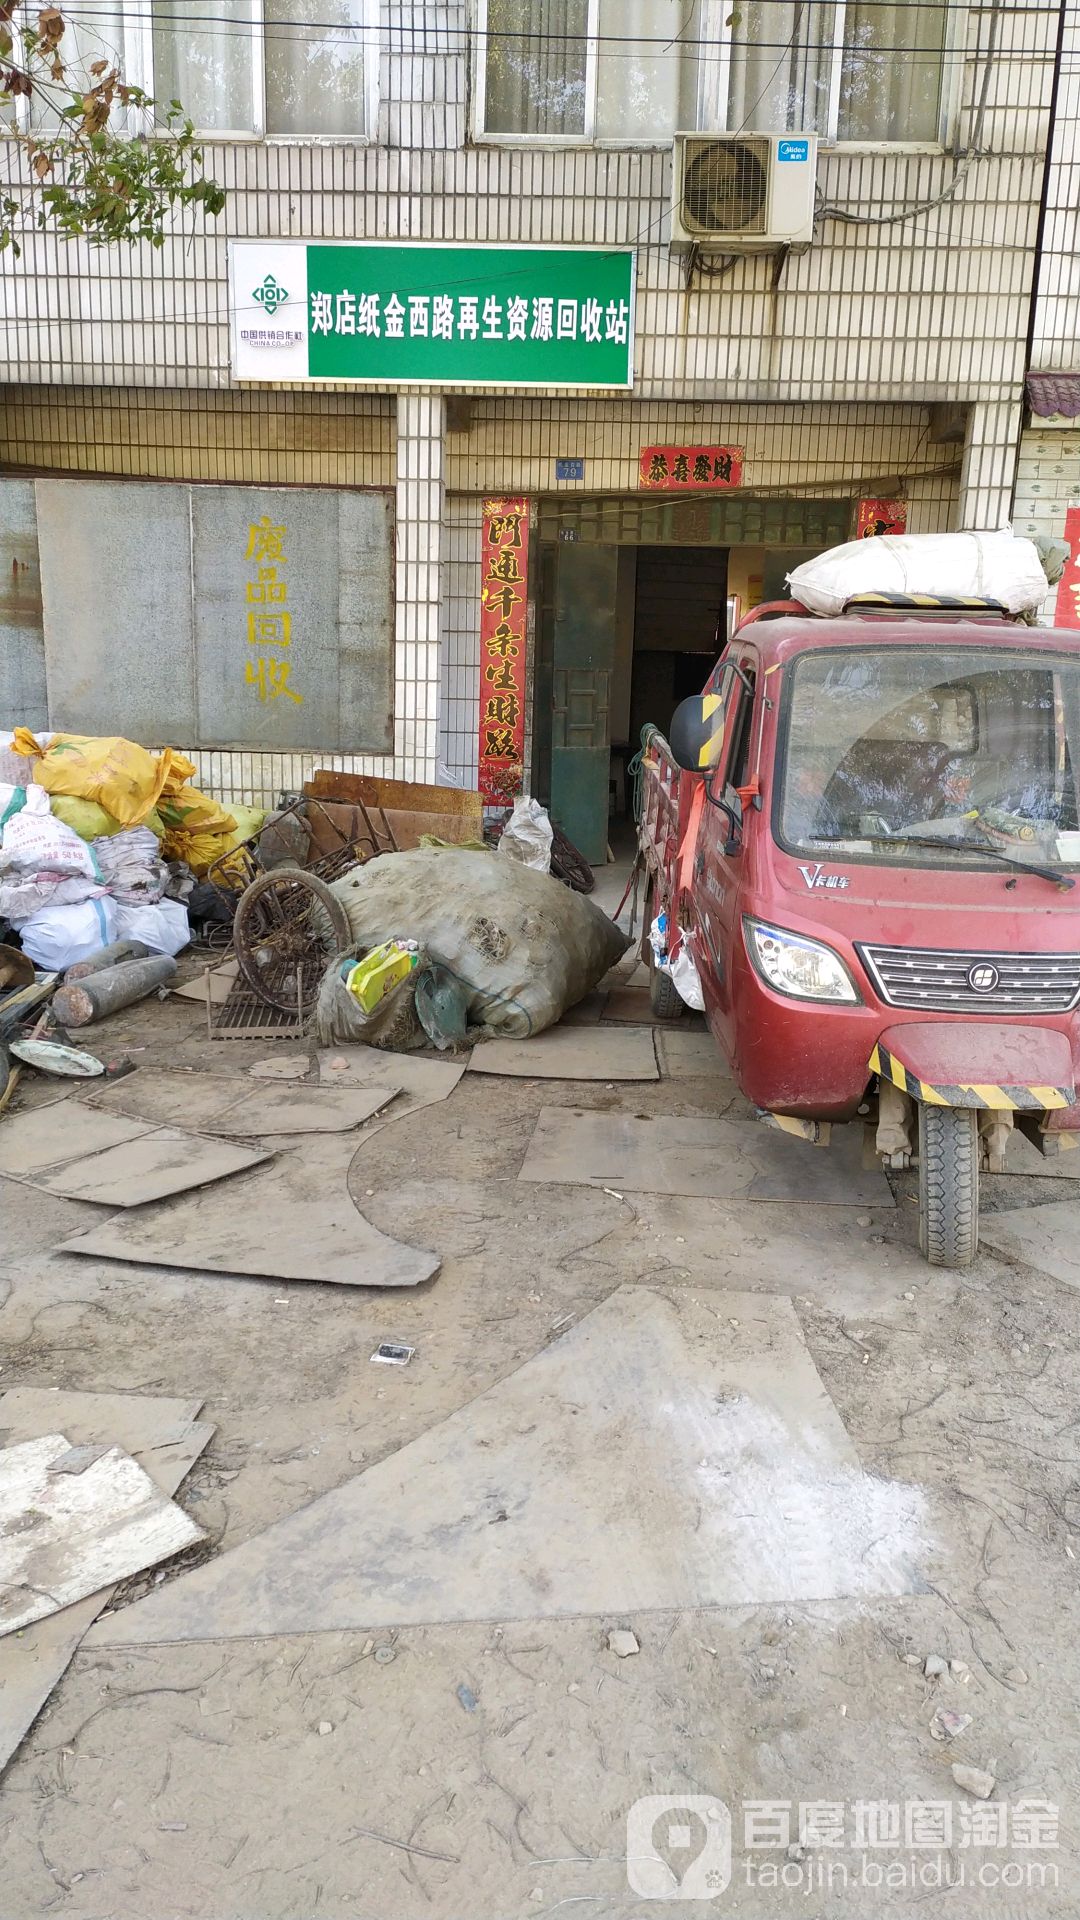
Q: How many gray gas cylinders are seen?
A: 2